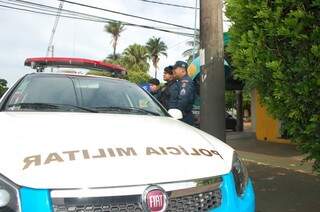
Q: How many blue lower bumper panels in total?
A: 2